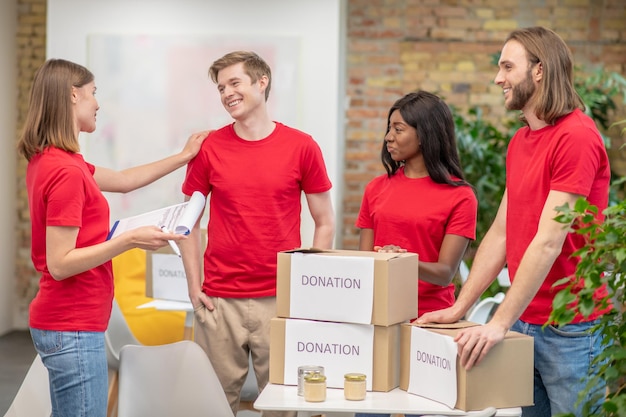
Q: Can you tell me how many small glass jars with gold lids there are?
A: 2